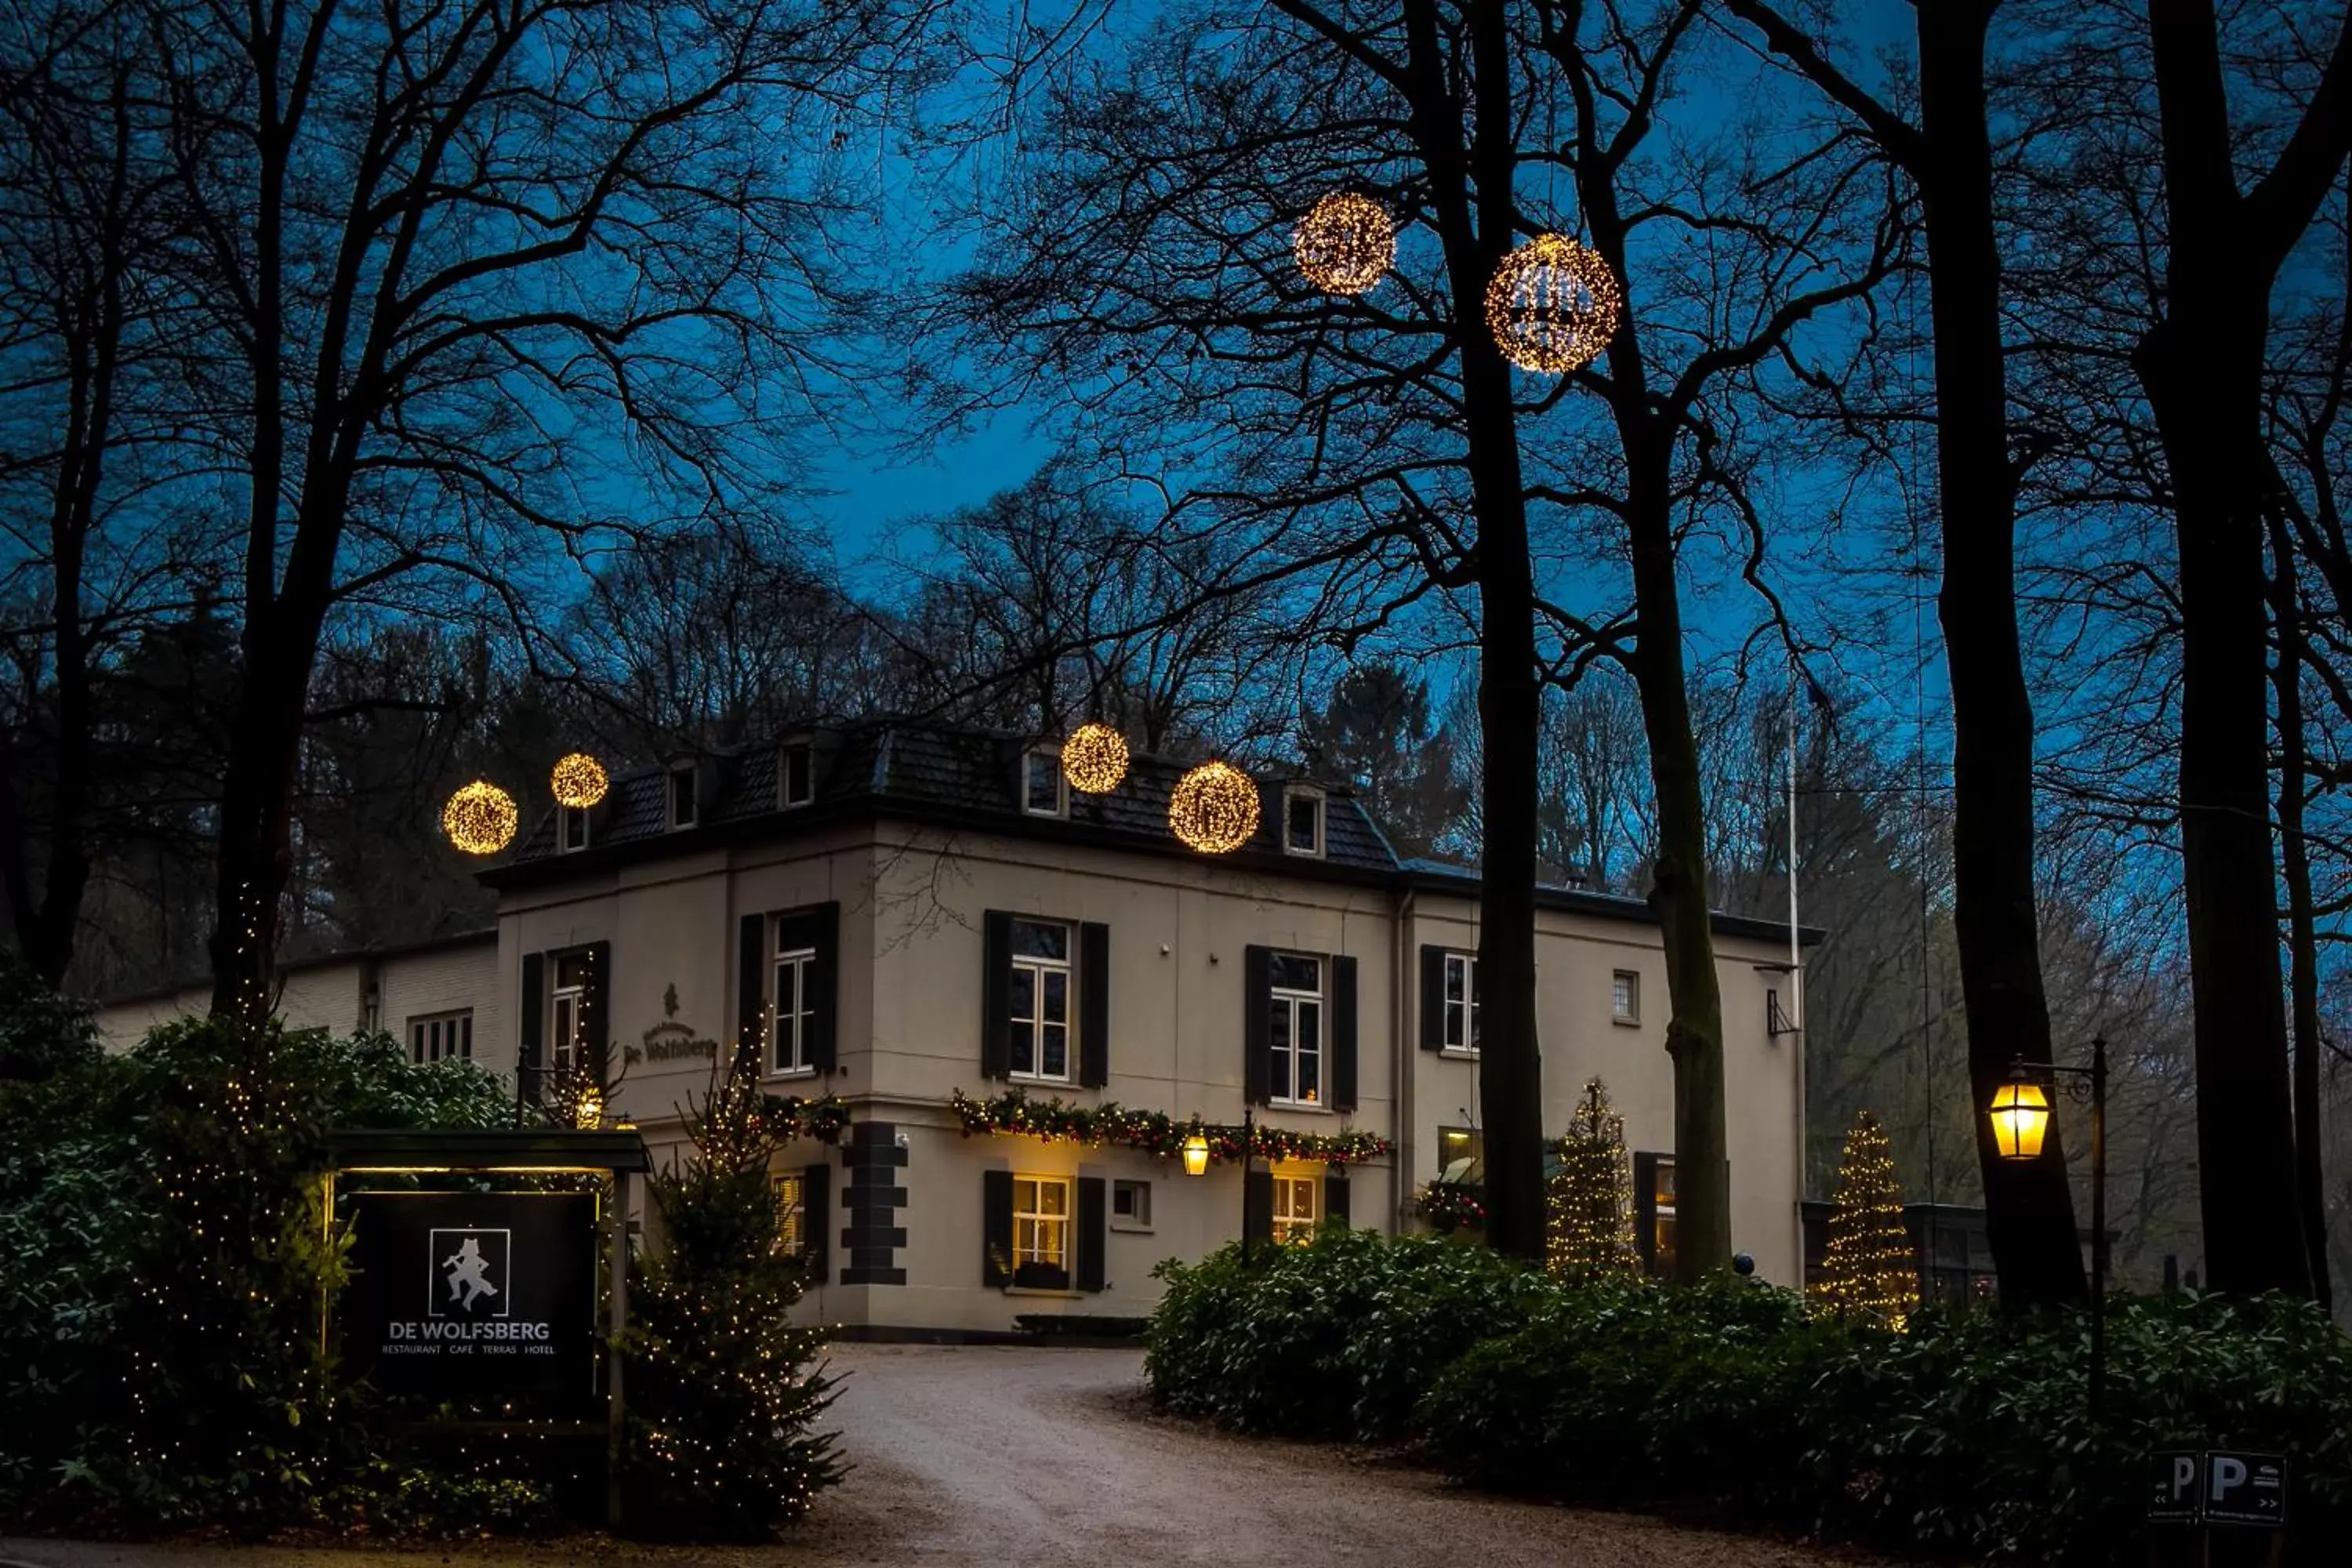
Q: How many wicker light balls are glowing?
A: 6